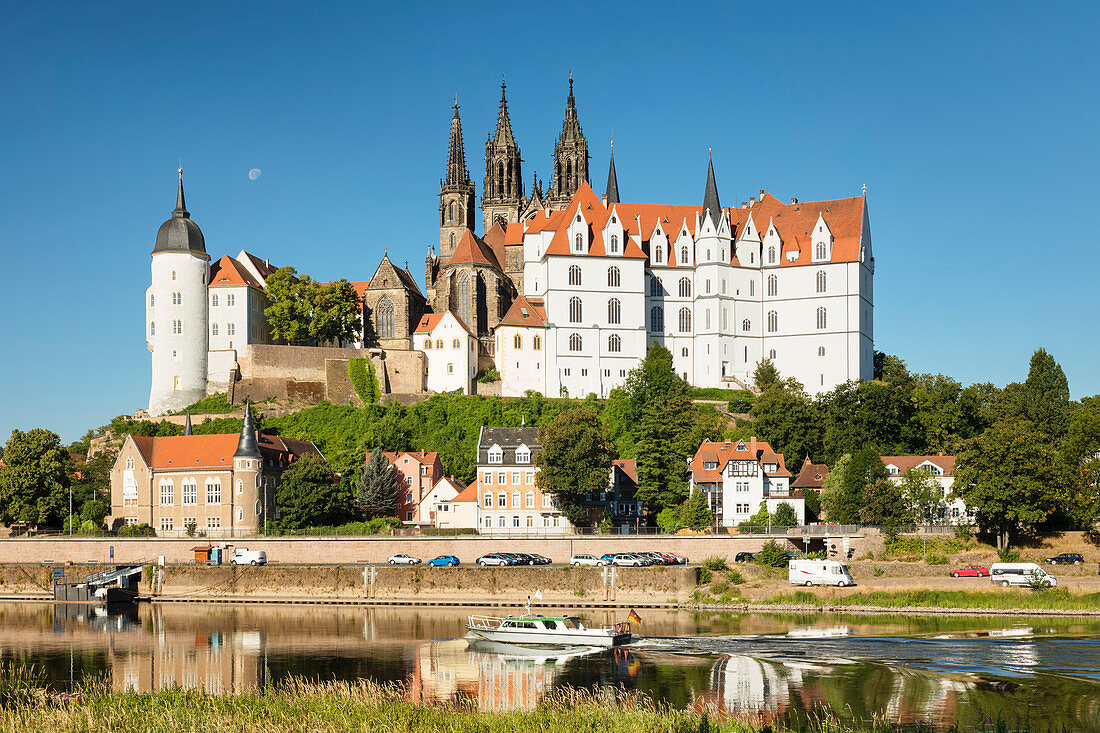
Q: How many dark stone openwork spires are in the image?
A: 3